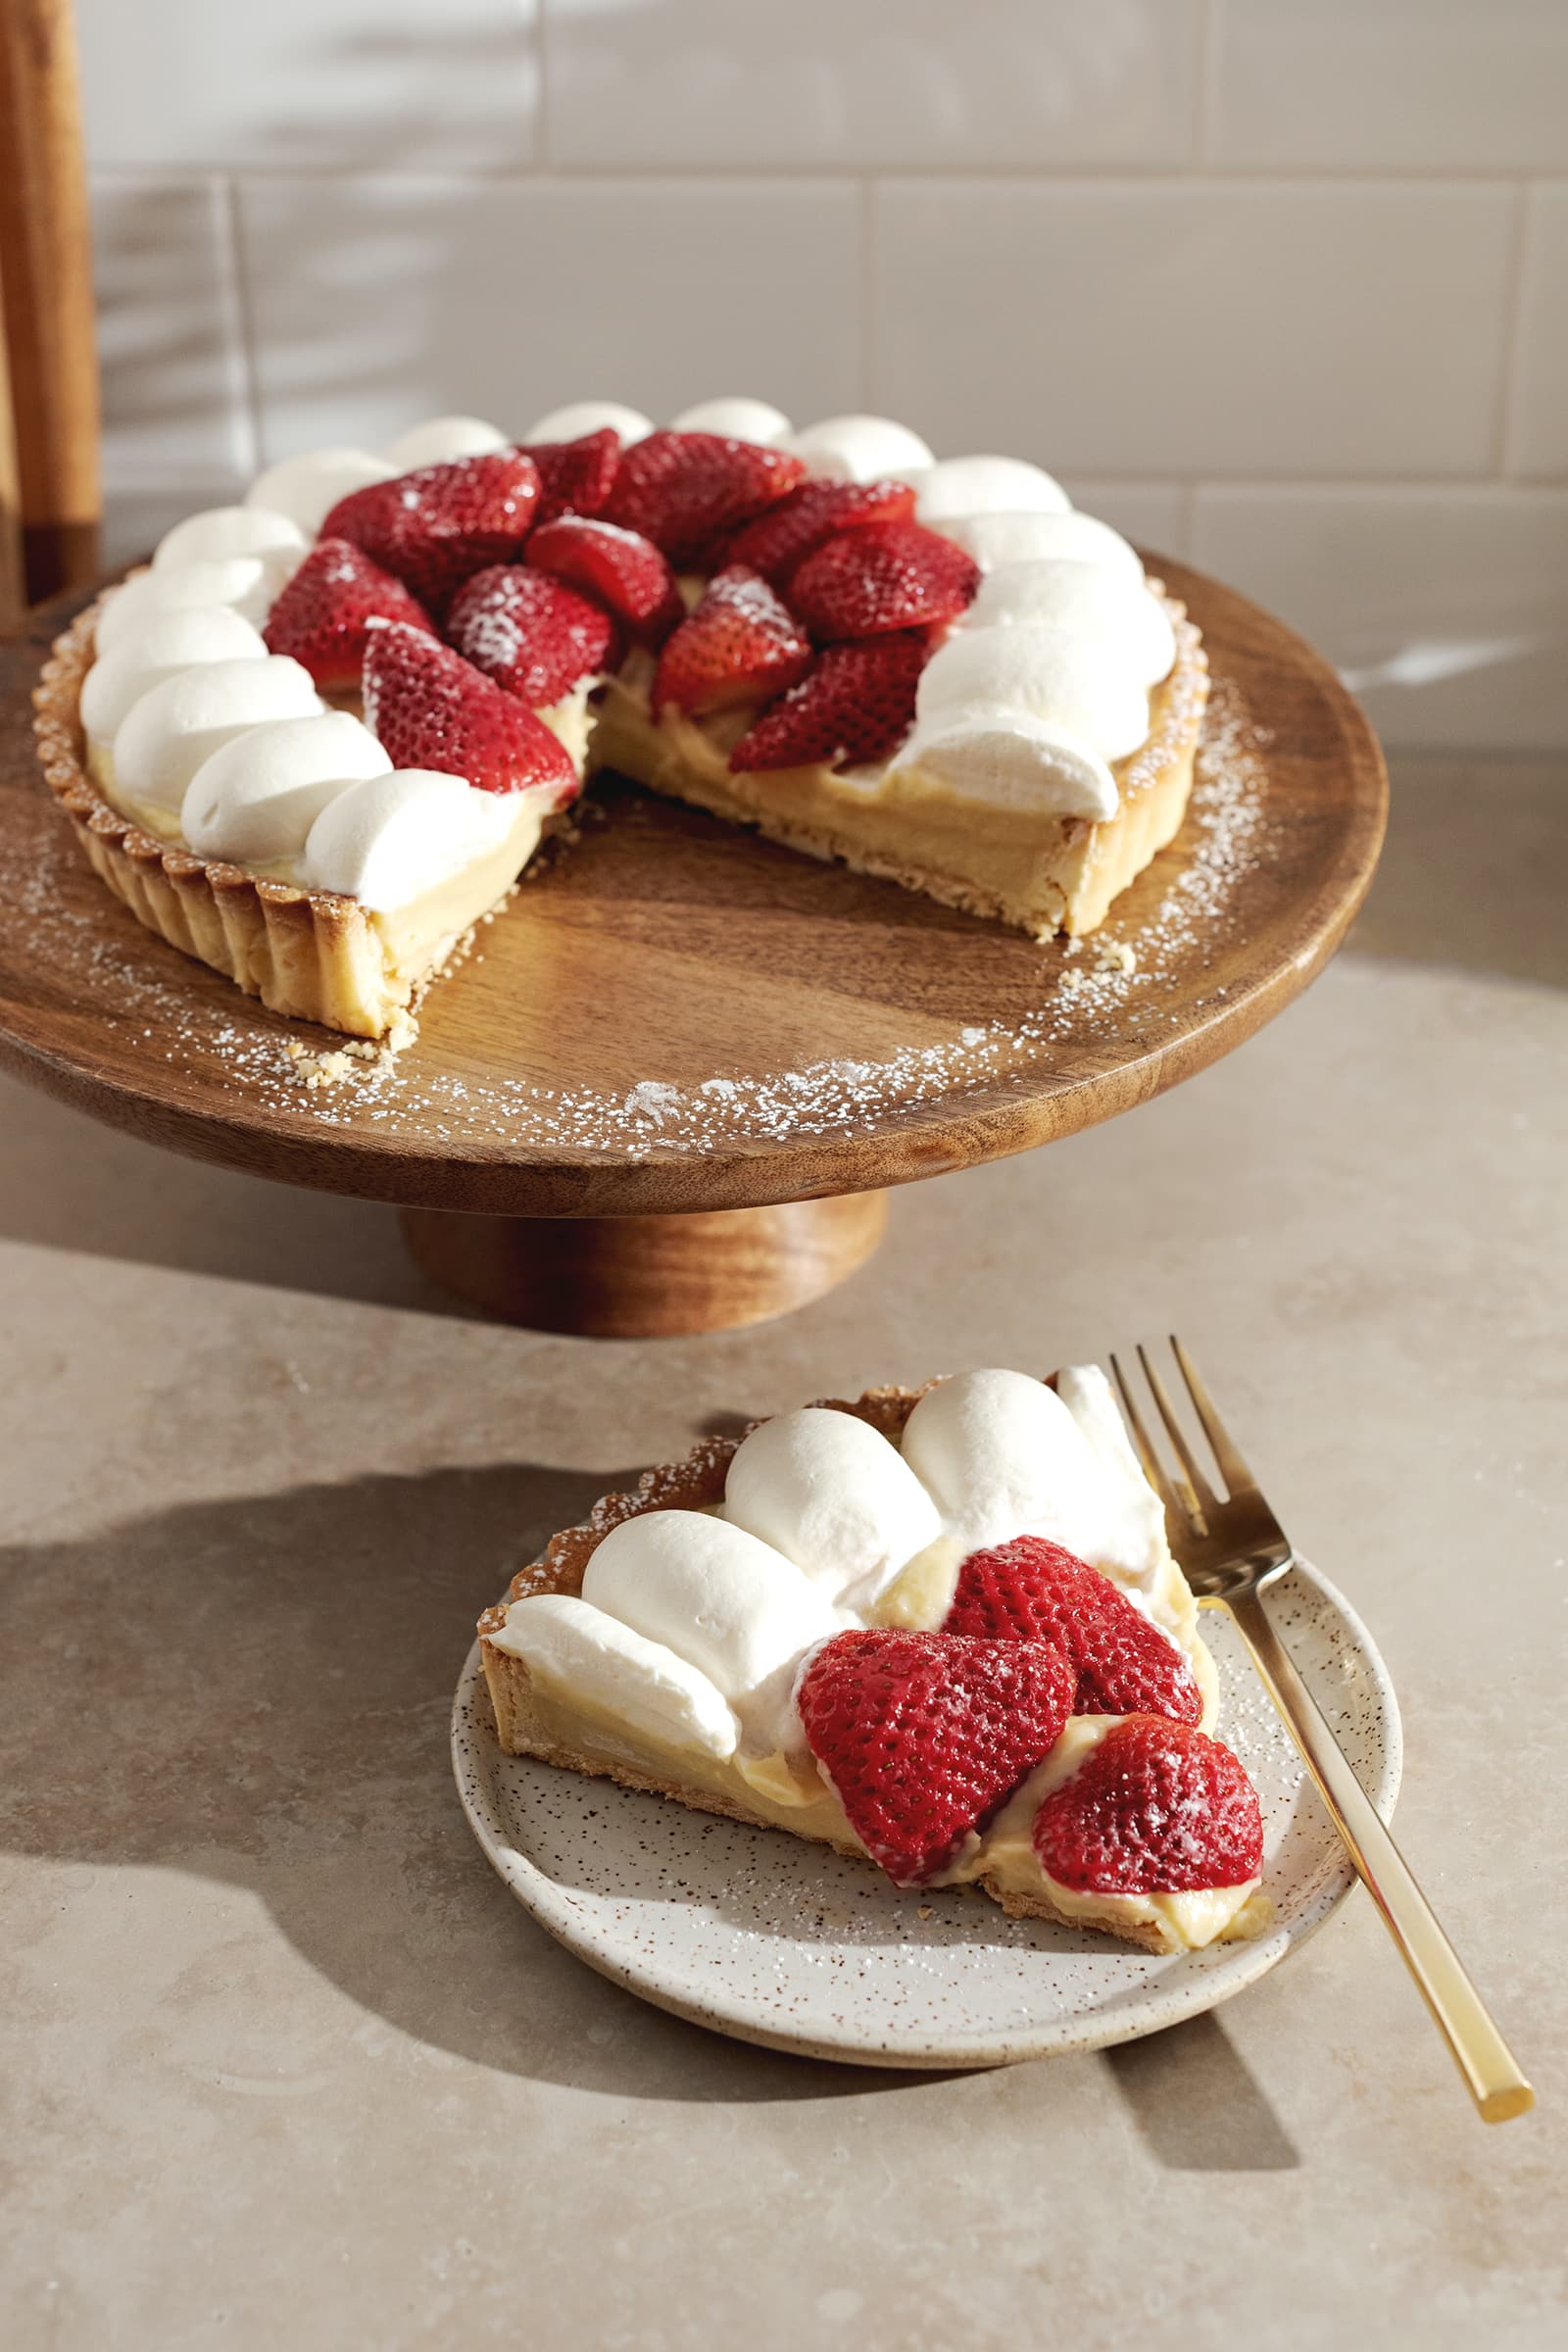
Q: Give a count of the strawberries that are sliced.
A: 14